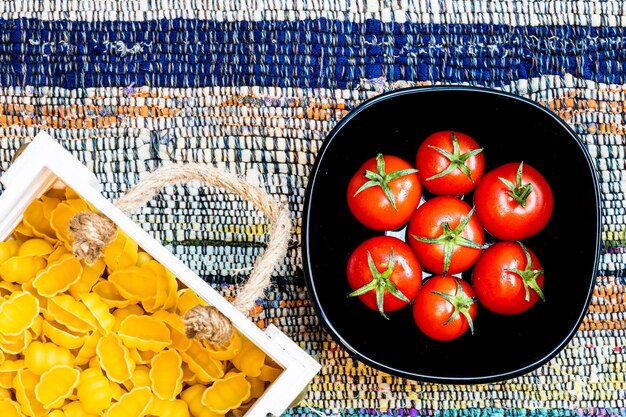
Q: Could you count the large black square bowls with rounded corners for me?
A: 1